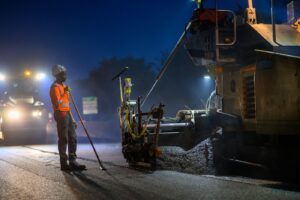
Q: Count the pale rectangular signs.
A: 1